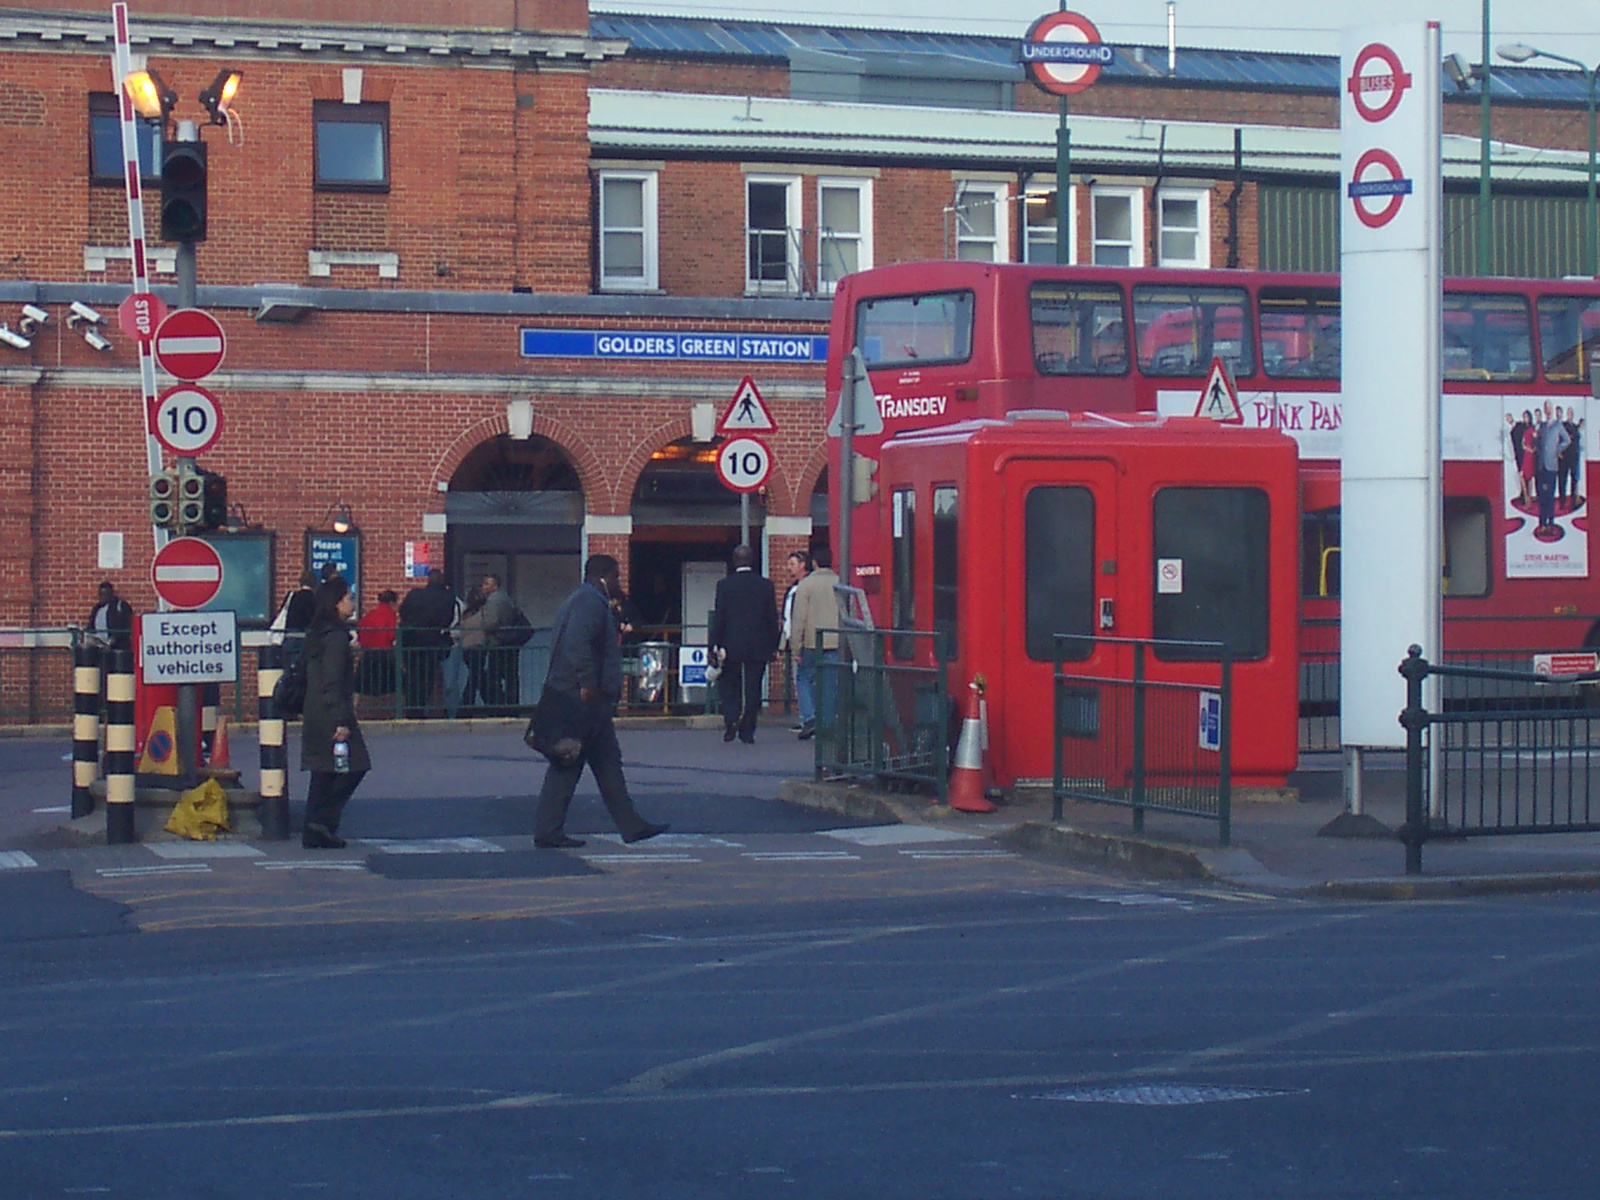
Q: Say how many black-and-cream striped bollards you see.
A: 4